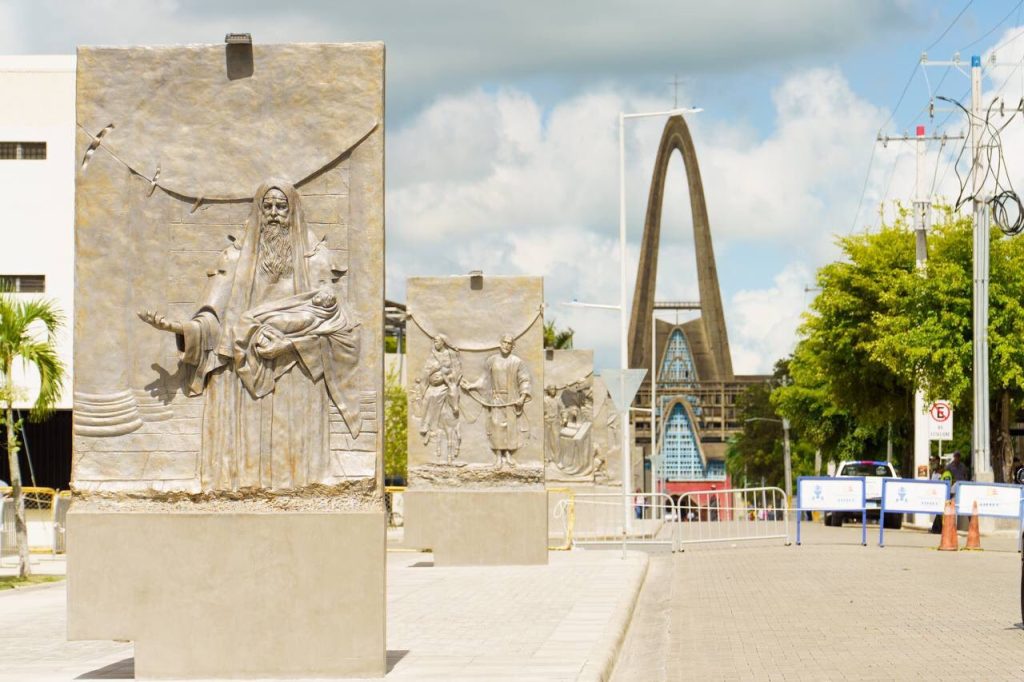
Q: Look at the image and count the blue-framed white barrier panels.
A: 3